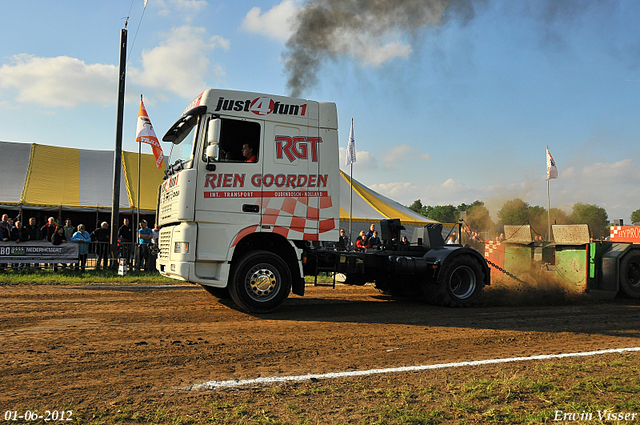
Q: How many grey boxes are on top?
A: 2